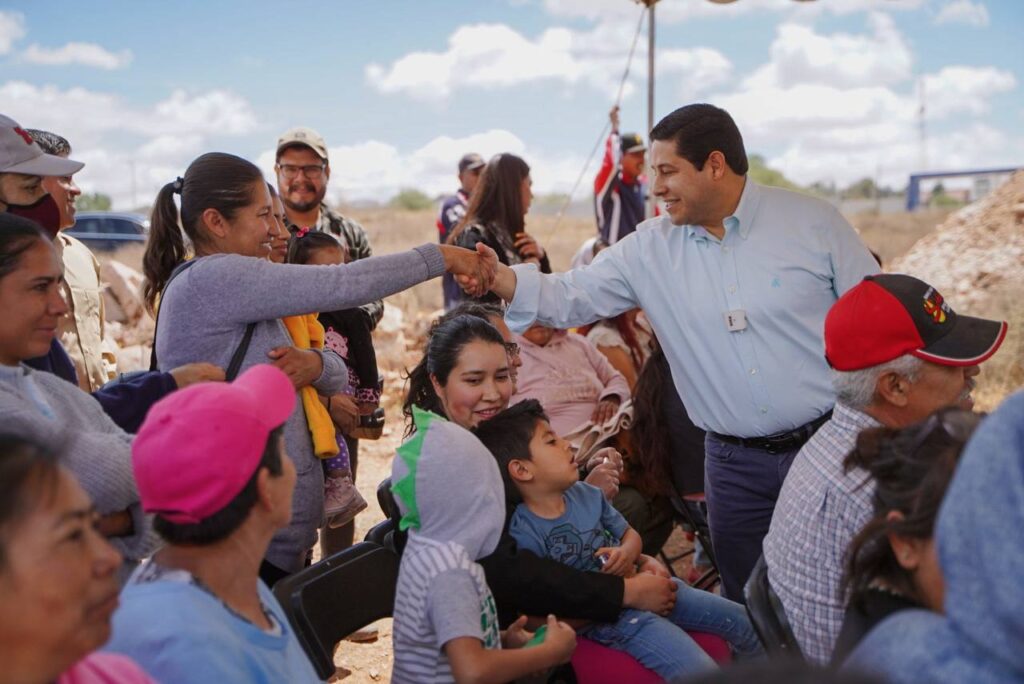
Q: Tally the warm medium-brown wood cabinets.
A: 0